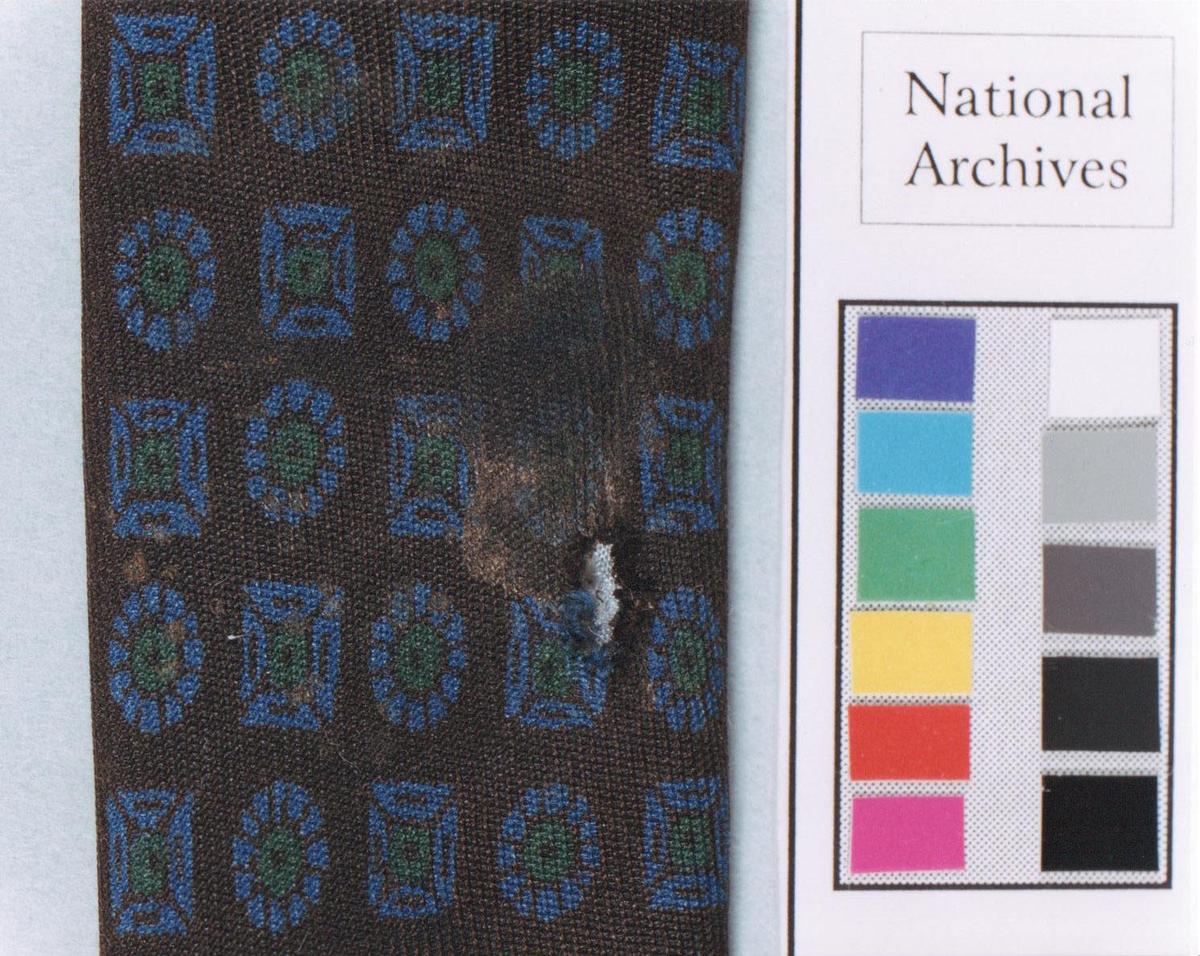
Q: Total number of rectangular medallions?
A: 13